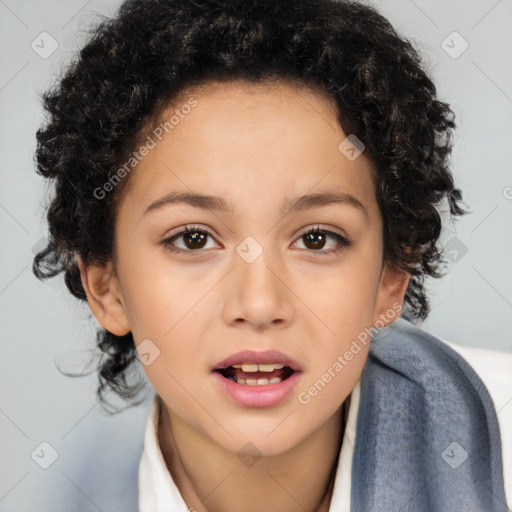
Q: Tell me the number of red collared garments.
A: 0